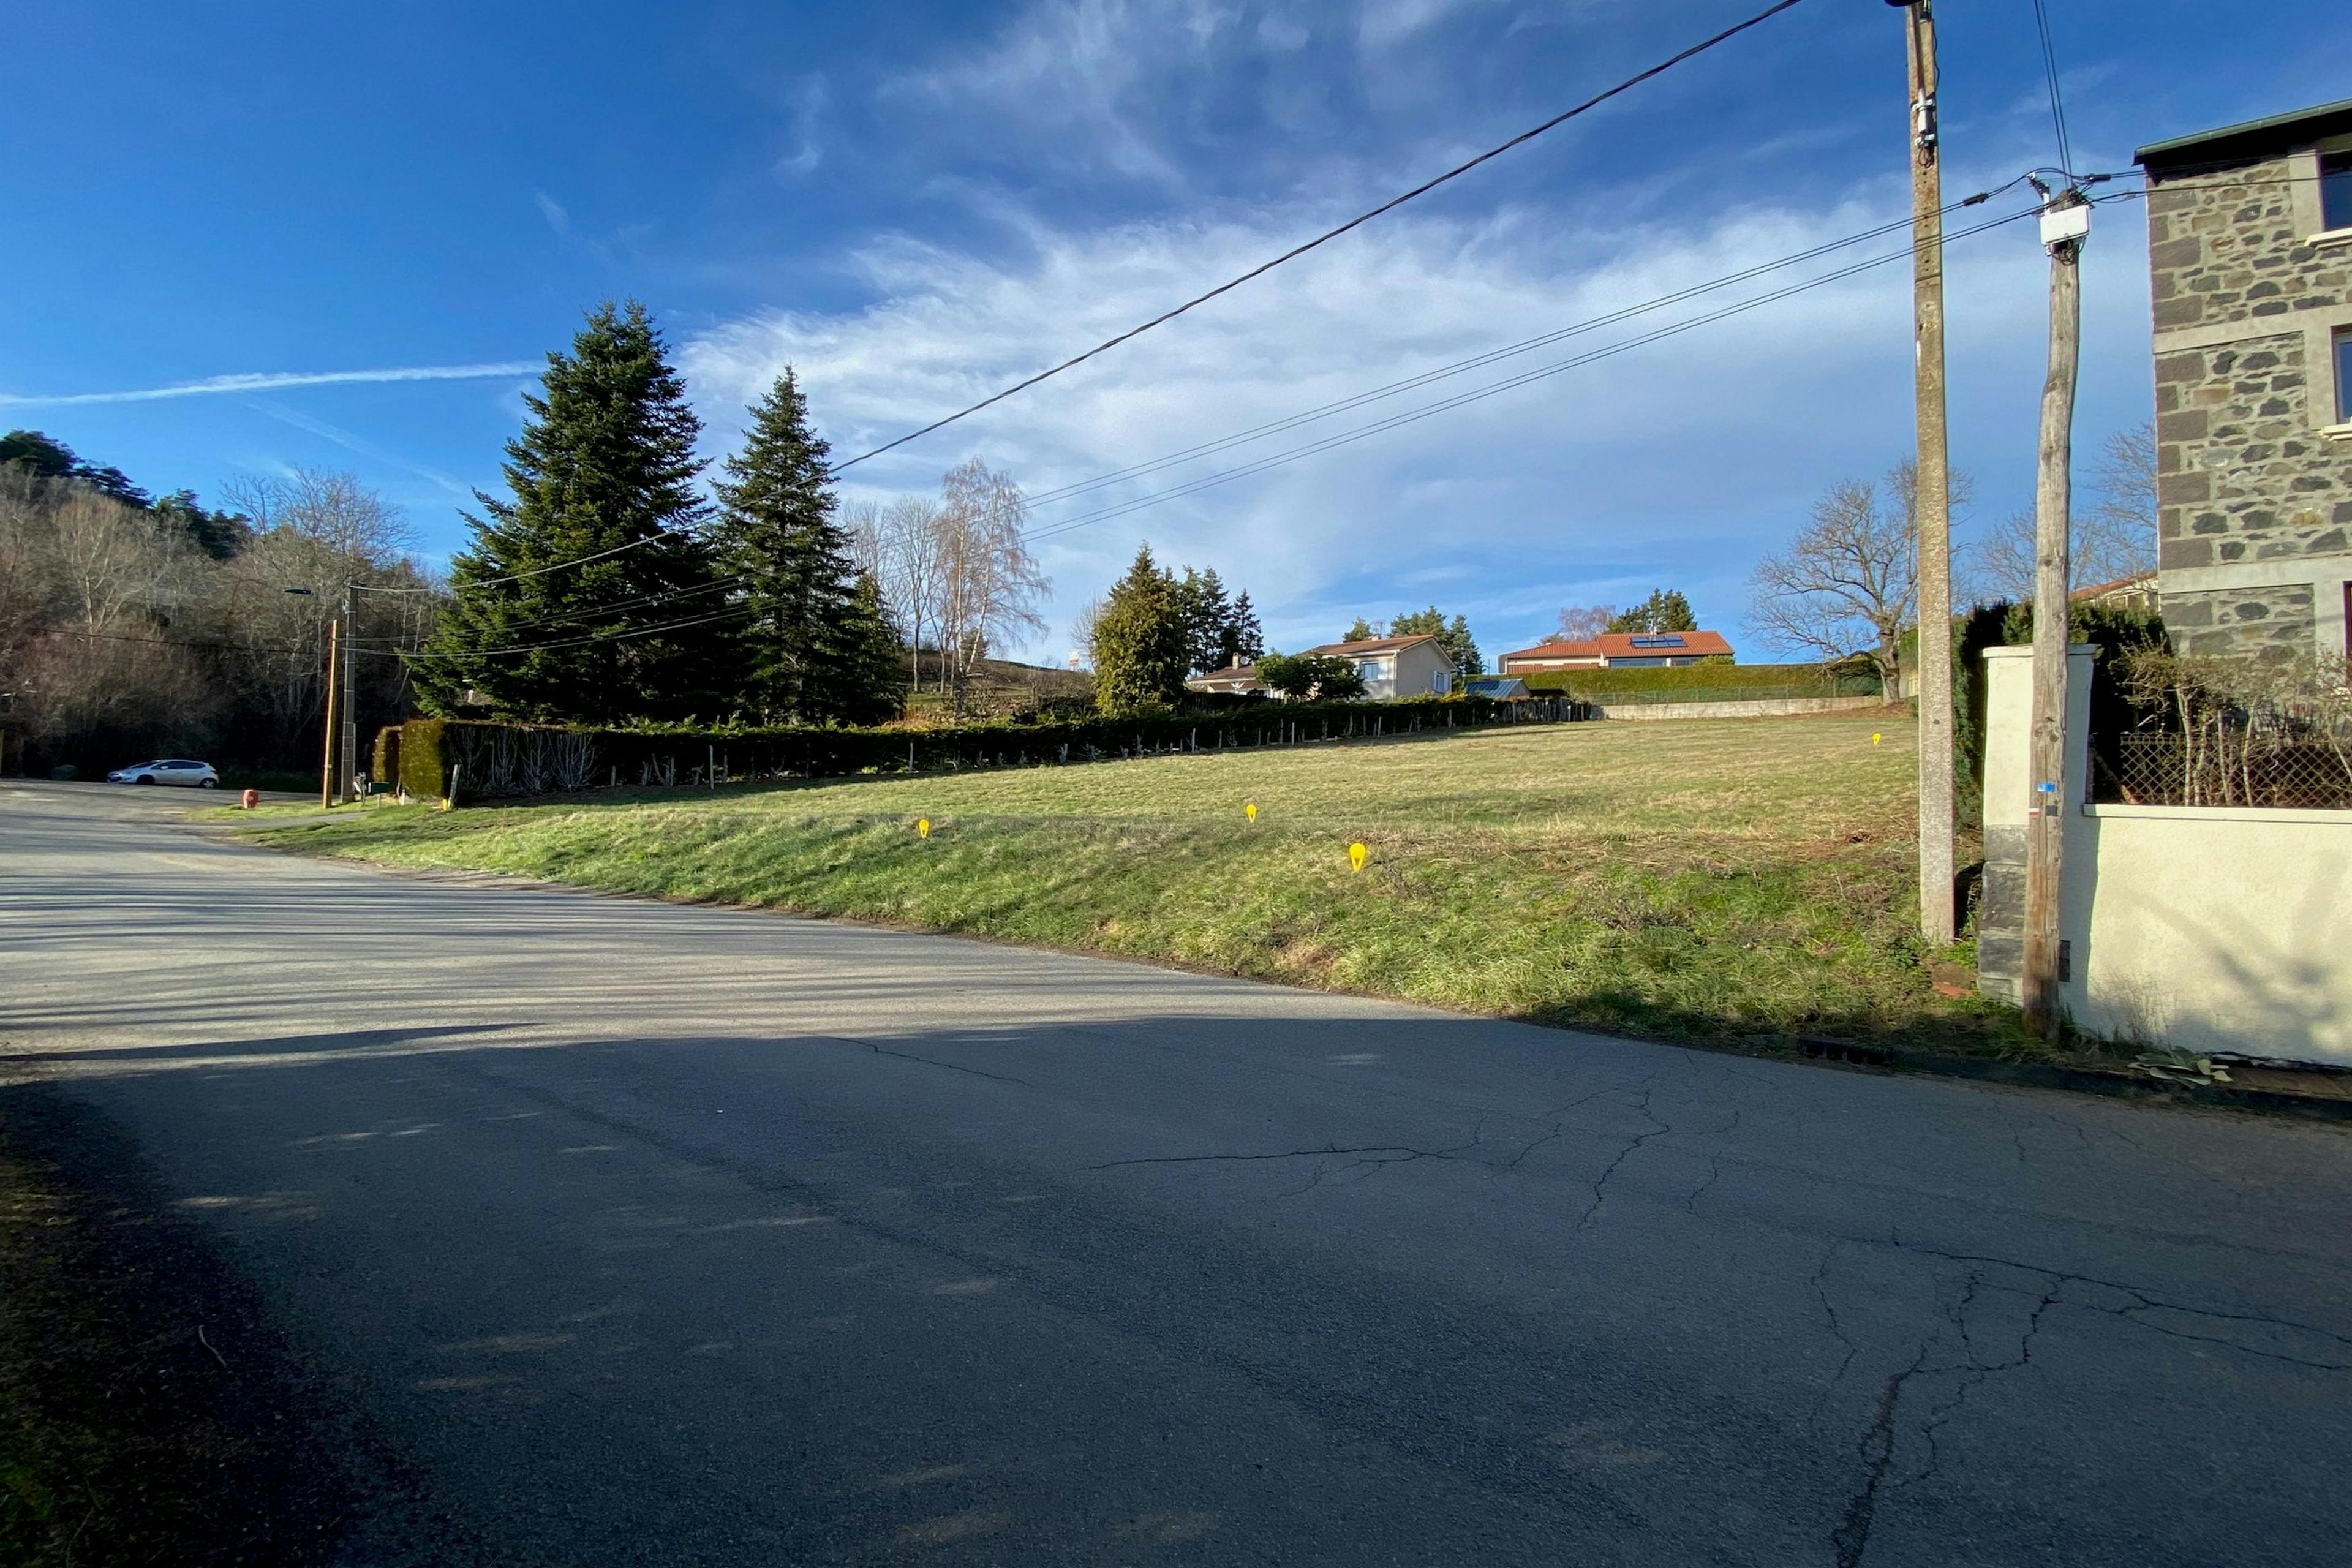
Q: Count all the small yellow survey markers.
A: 4